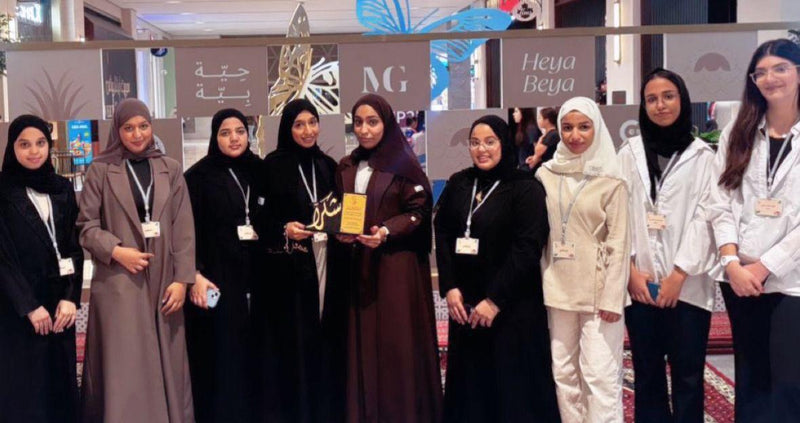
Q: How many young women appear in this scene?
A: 9